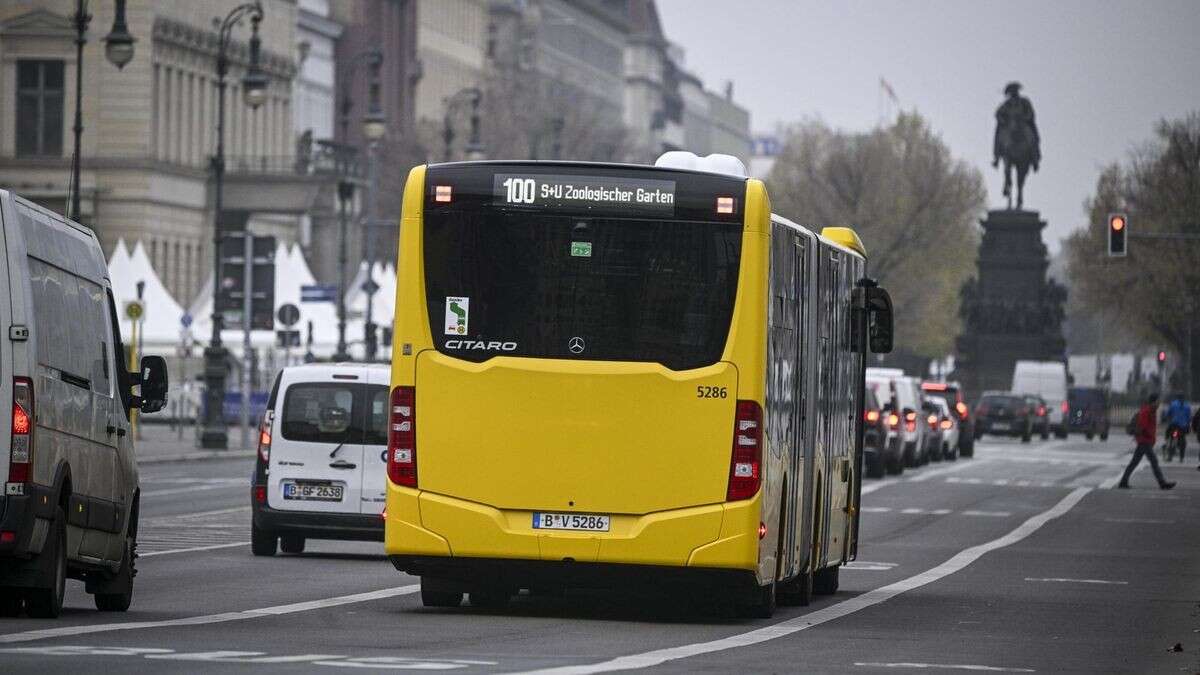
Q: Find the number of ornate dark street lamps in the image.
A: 4